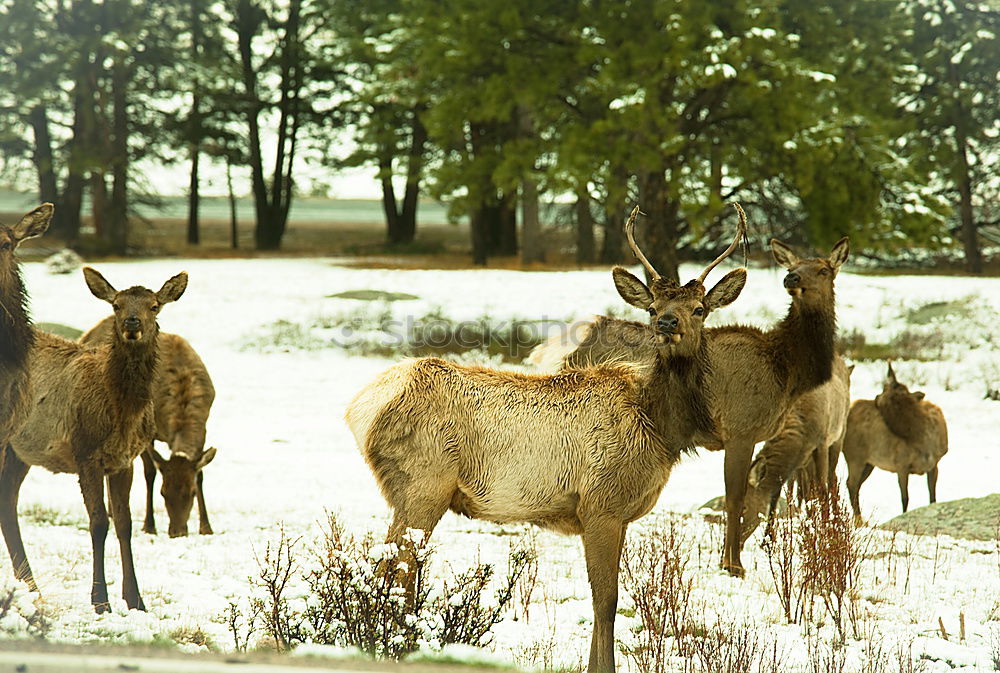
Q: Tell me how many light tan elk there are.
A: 1